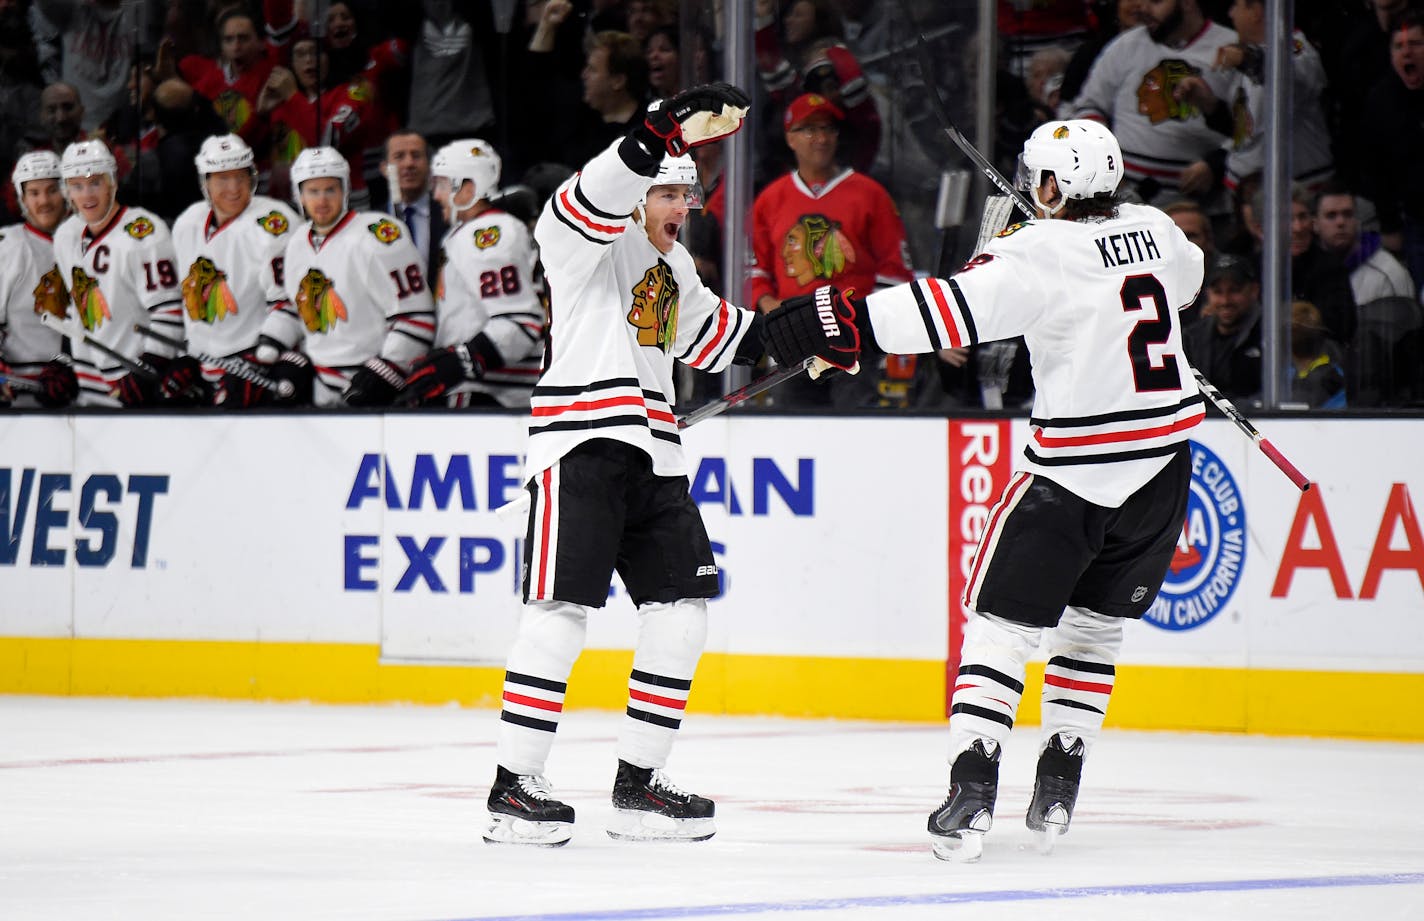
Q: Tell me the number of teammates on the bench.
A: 5